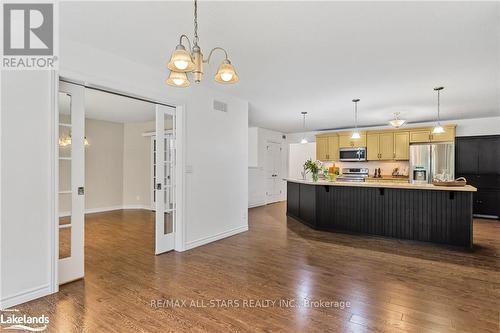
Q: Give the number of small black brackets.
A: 3